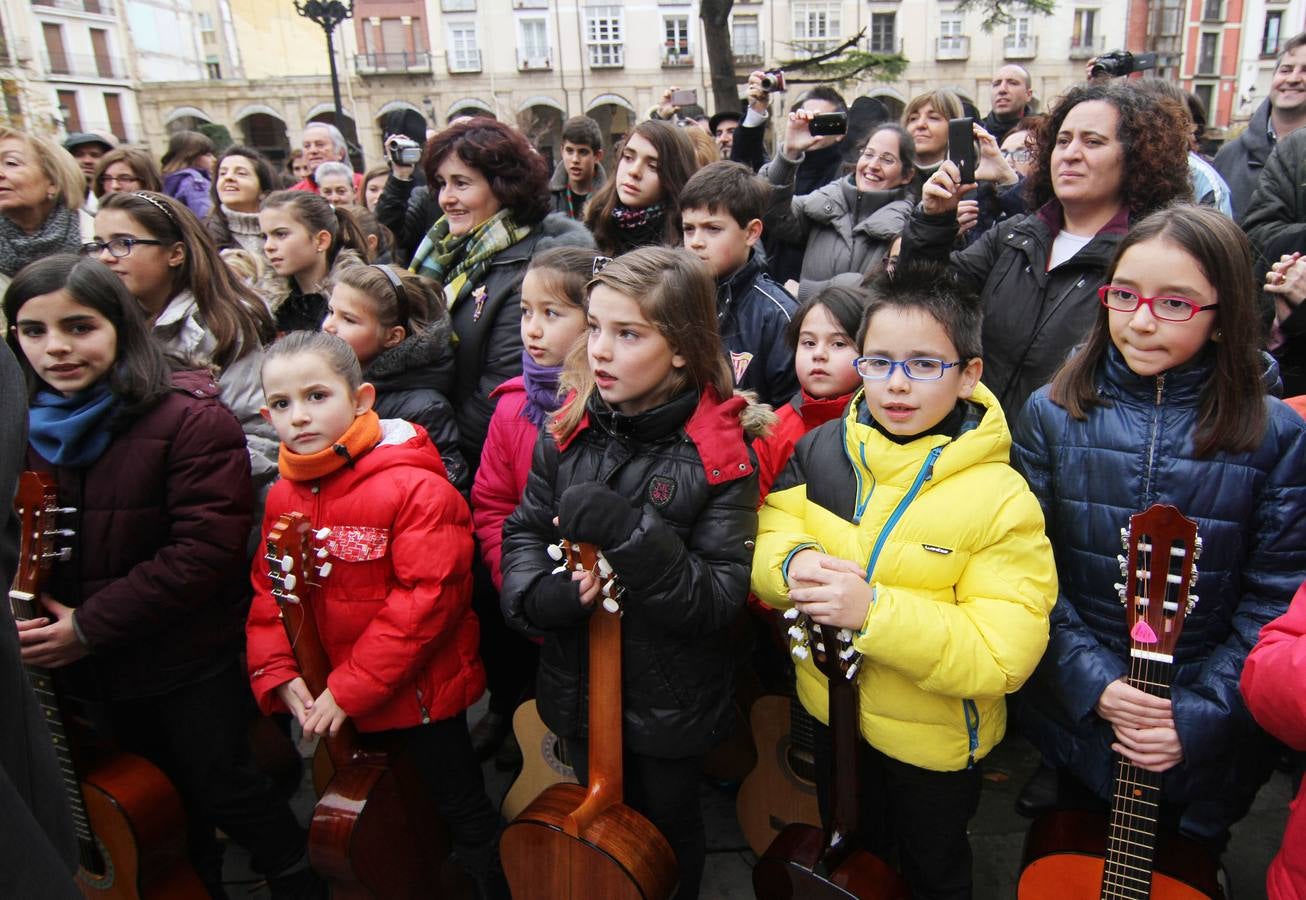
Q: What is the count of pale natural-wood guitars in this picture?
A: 2